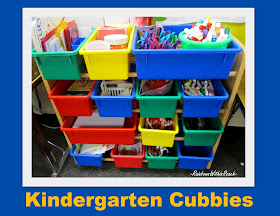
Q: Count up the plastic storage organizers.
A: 14